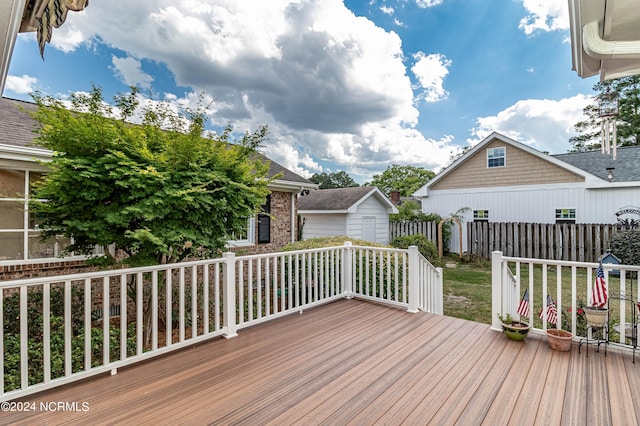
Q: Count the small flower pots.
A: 3